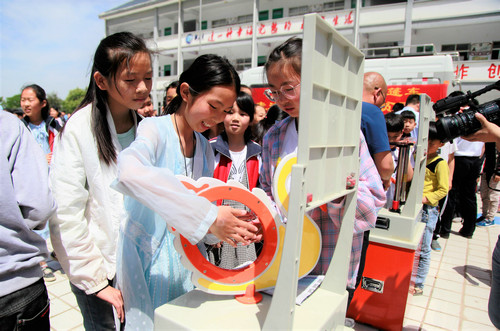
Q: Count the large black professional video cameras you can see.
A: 1